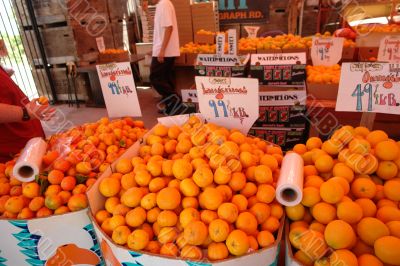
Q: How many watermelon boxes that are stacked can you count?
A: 5